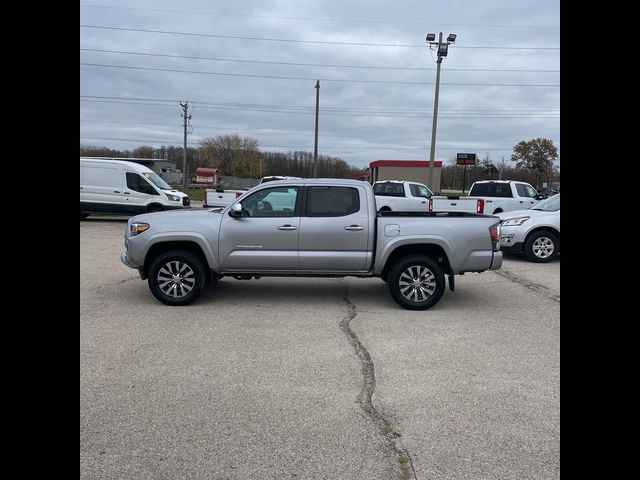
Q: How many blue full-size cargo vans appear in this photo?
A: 0